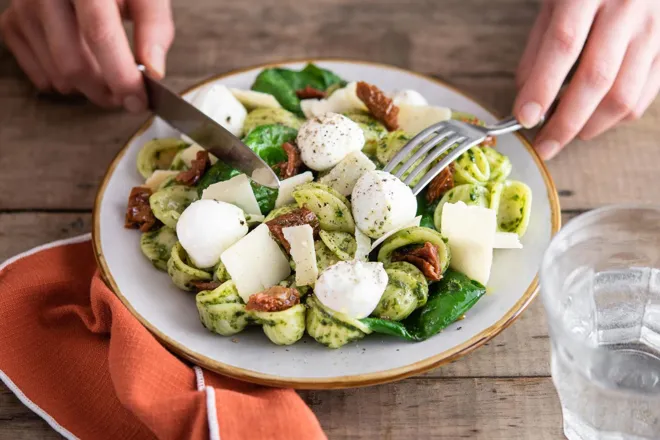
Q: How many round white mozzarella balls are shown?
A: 6